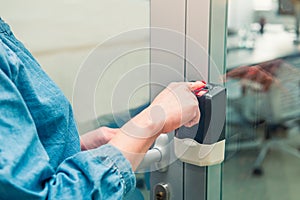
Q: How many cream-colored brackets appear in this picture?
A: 1